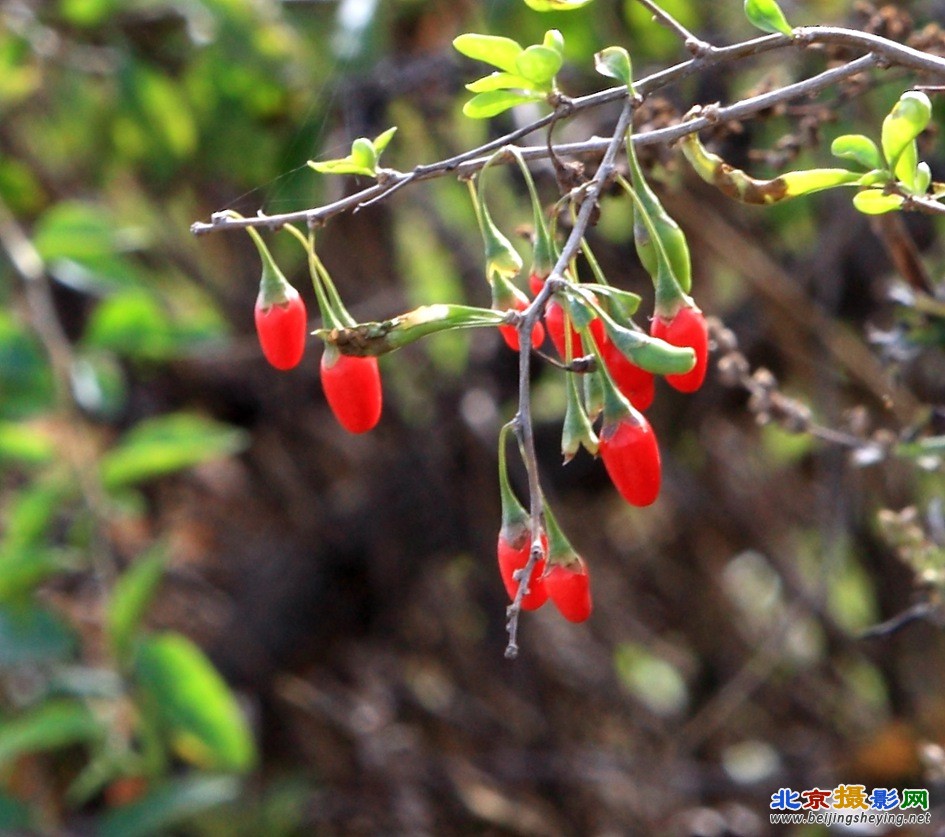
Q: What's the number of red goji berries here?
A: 10